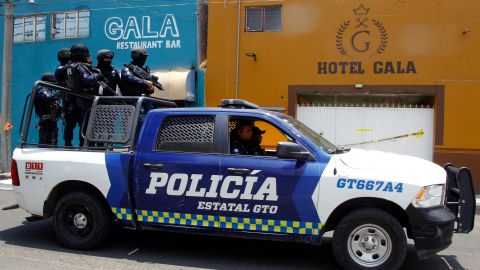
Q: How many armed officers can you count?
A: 5